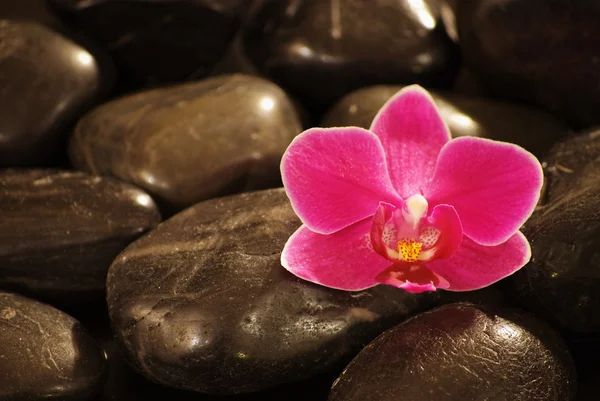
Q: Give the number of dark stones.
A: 11